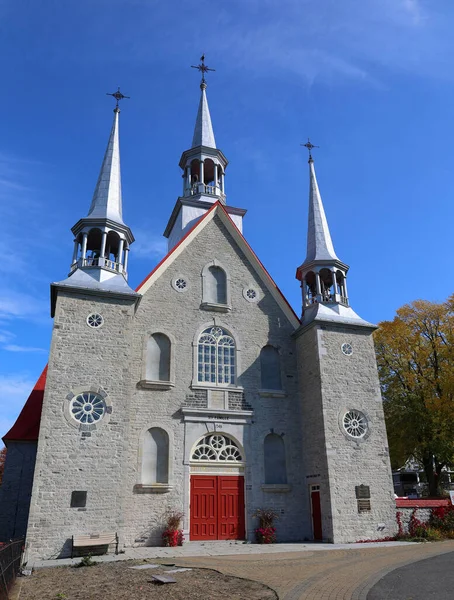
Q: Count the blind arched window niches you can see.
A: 5